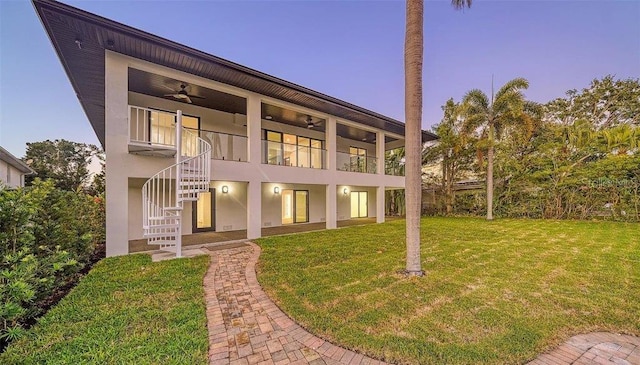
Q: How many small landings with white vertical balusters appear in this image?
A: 1